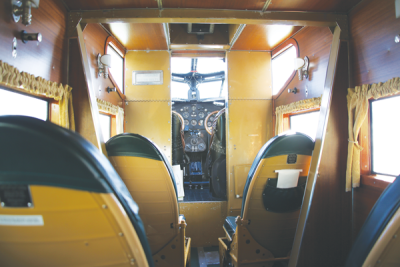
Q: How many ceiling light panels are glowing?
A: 2